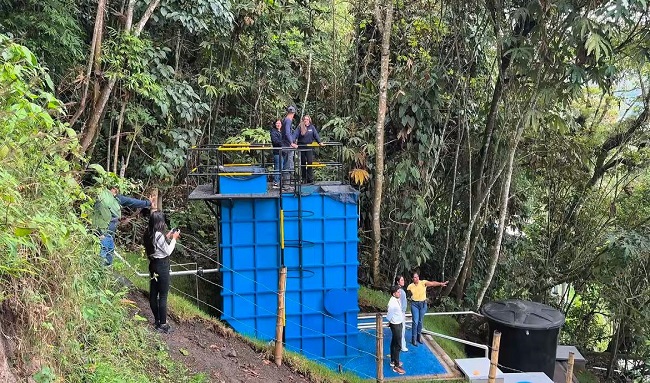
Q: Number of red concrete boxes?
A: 0